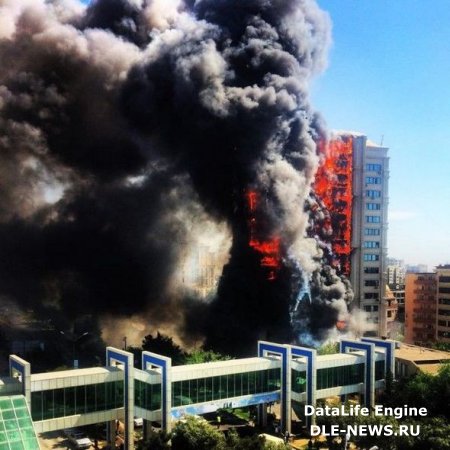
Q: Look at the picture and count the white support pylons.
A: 7